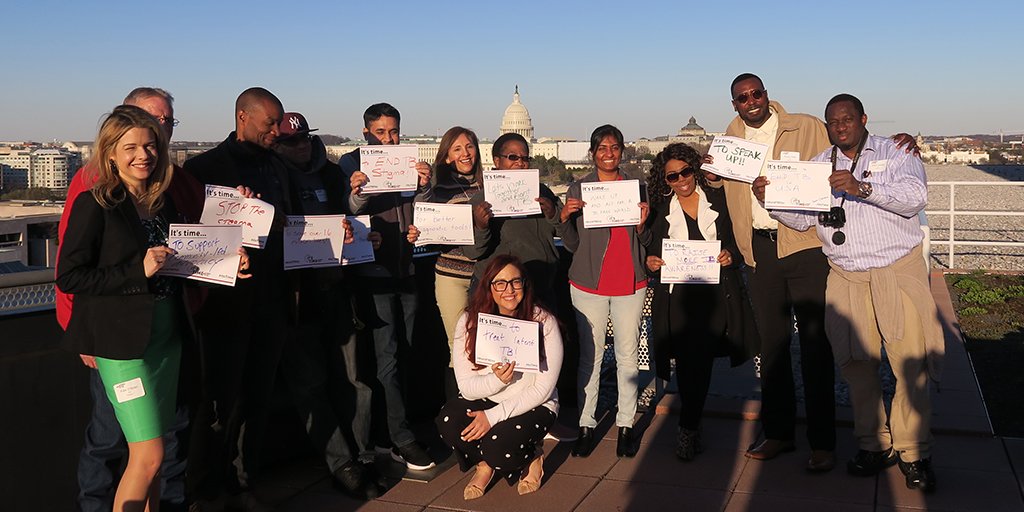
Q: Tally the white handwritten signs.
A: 12